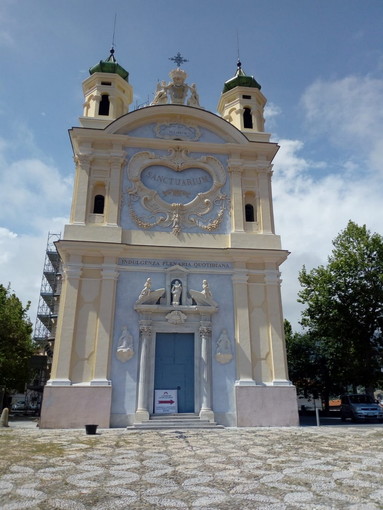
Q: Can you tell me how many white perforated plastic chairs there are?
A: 0